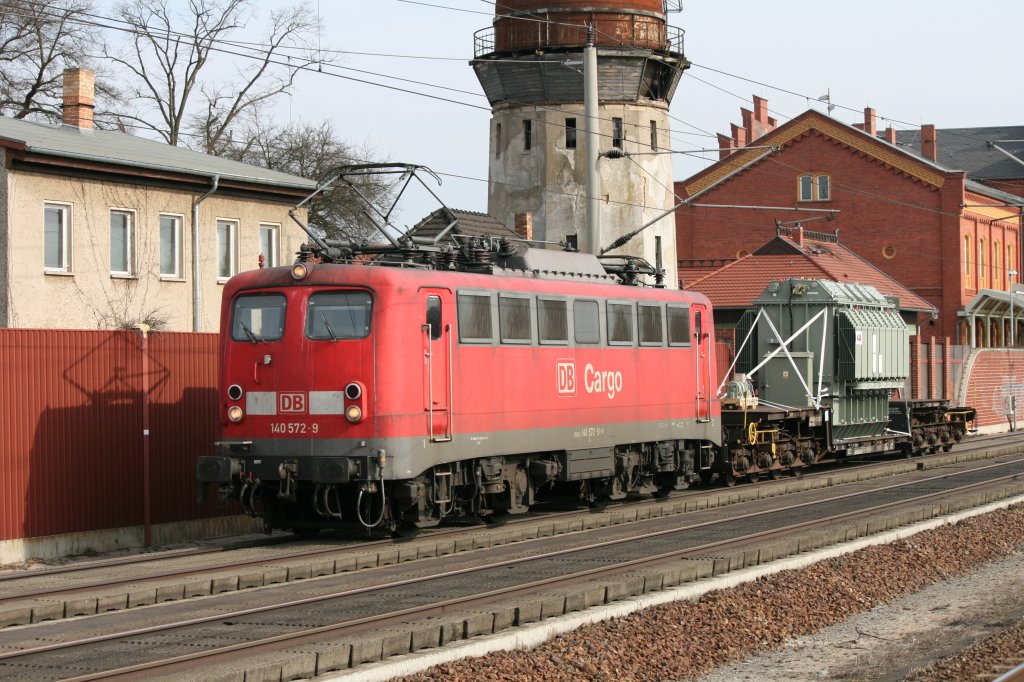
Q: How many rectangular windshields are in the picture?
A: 2